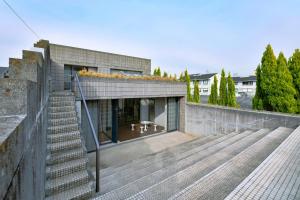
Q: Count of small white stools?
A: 3